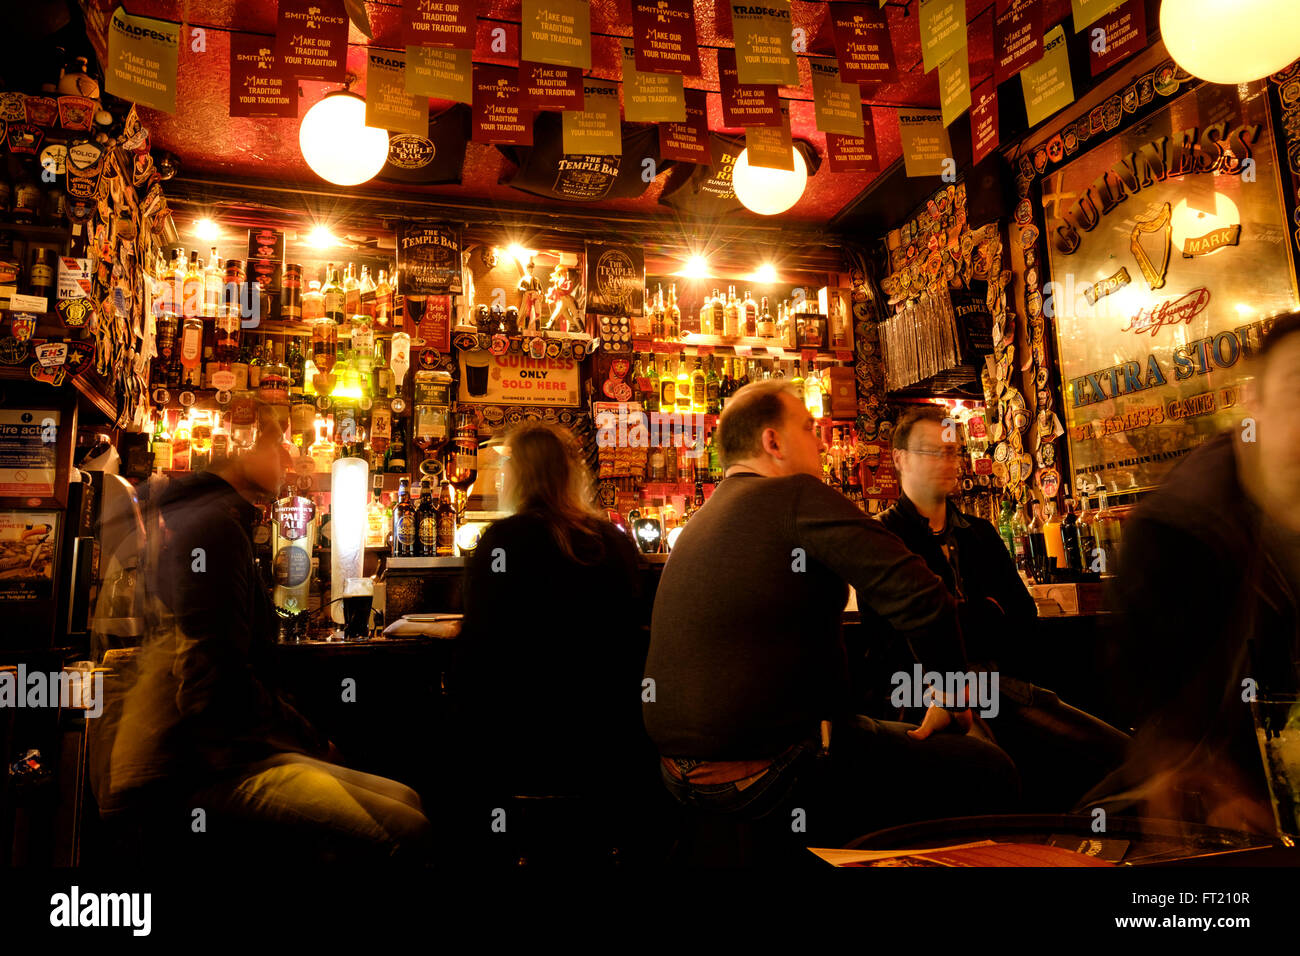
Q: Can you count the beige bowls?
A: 0